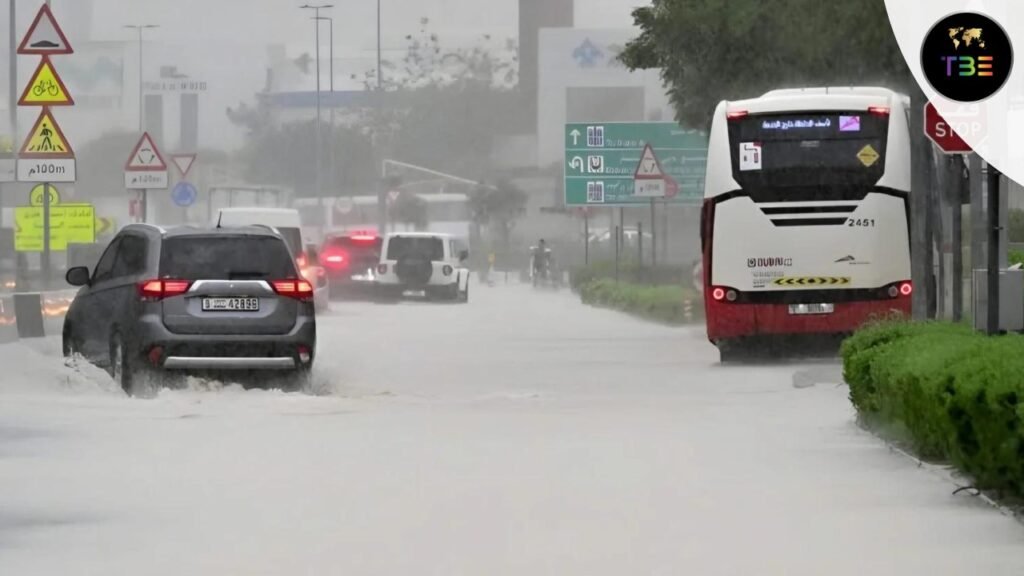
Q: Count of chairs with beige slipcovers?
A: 0